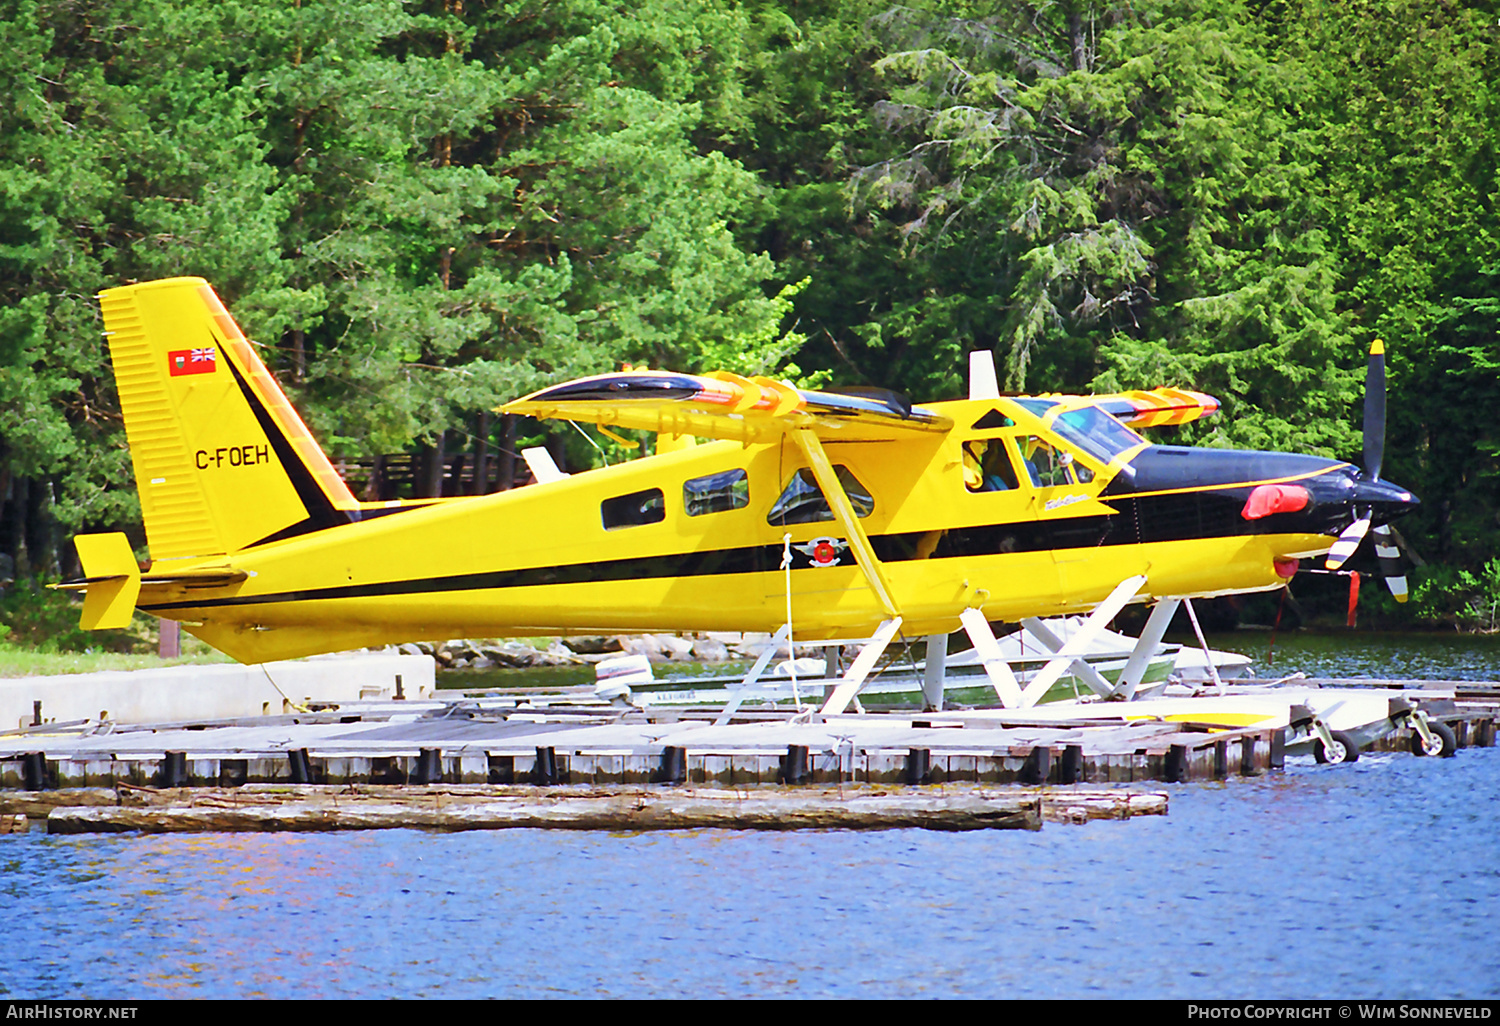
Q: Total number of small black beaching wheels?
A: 2